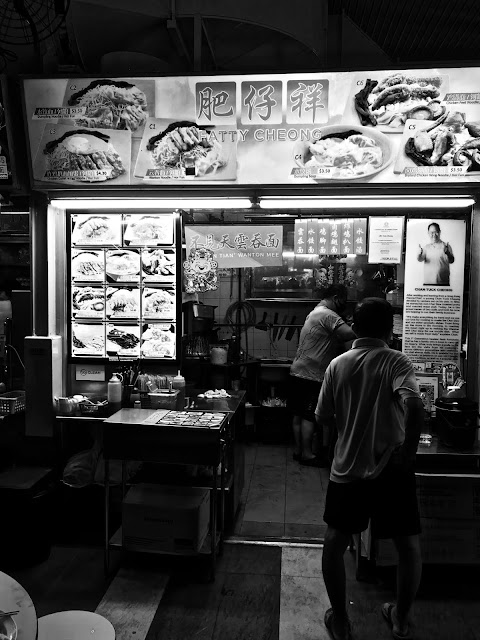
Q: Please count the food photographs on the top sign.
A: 6